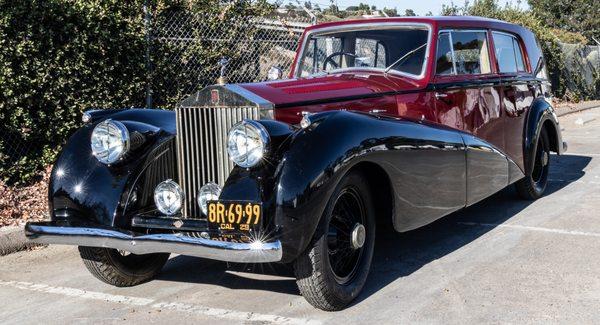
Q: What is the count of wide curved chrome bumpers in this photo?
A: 1